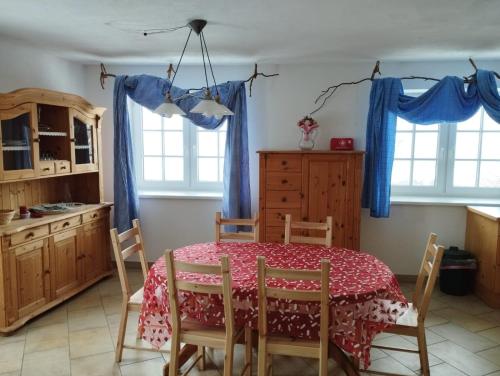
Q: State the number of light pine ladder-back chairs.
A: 6